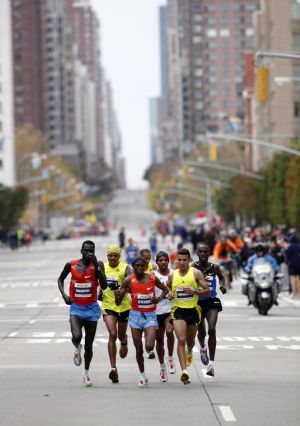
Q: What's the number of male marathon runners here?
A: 7